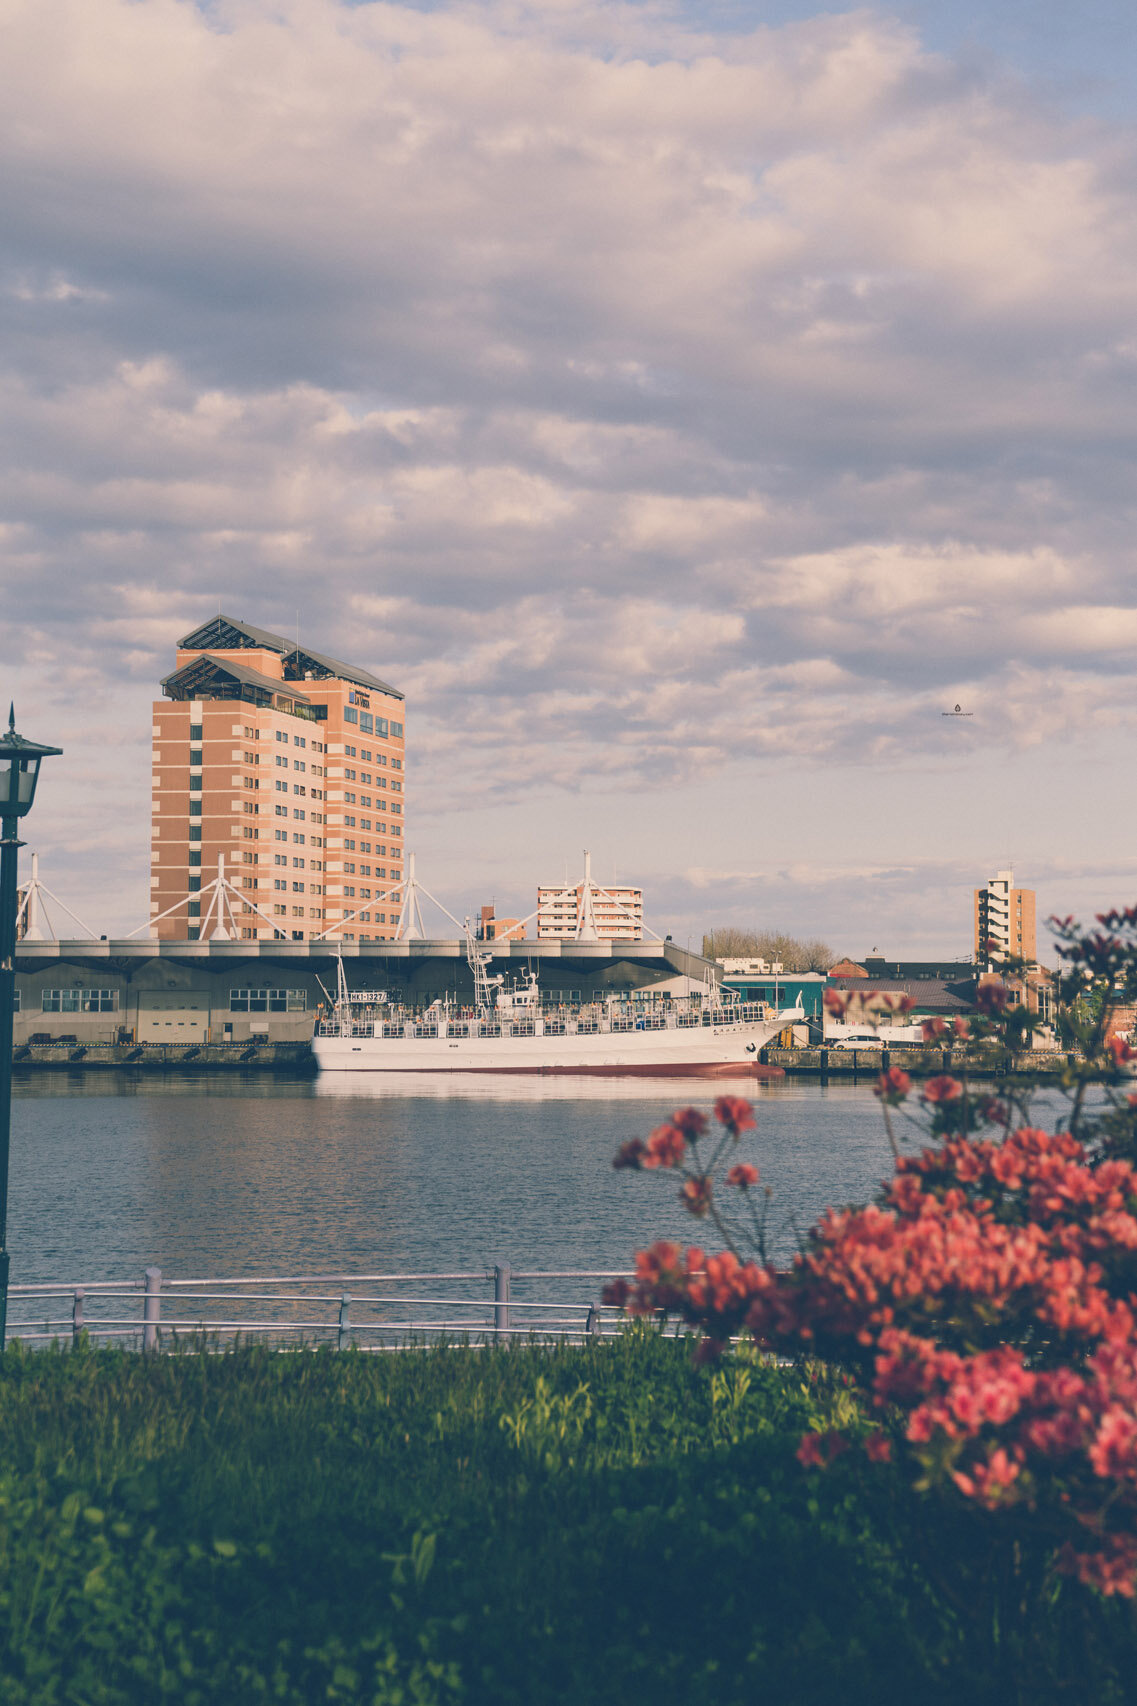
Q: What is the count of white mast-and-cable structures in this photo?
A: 4